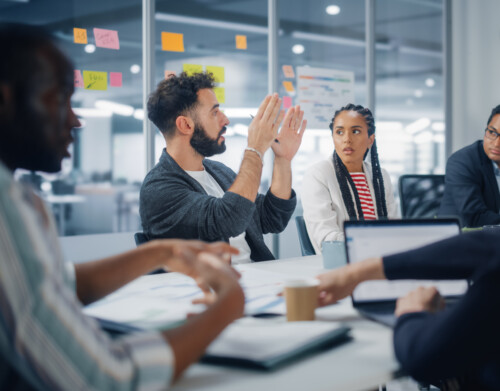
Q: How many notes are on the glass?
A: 14